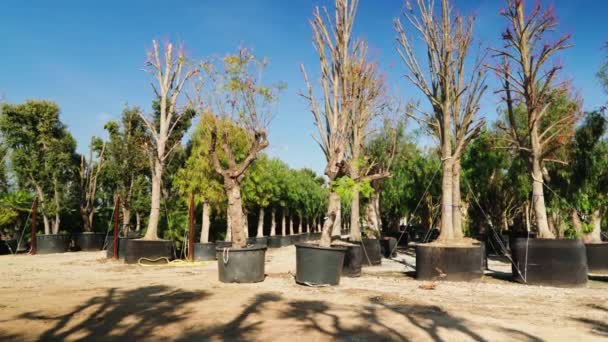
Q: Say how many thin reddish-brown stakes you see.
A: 3